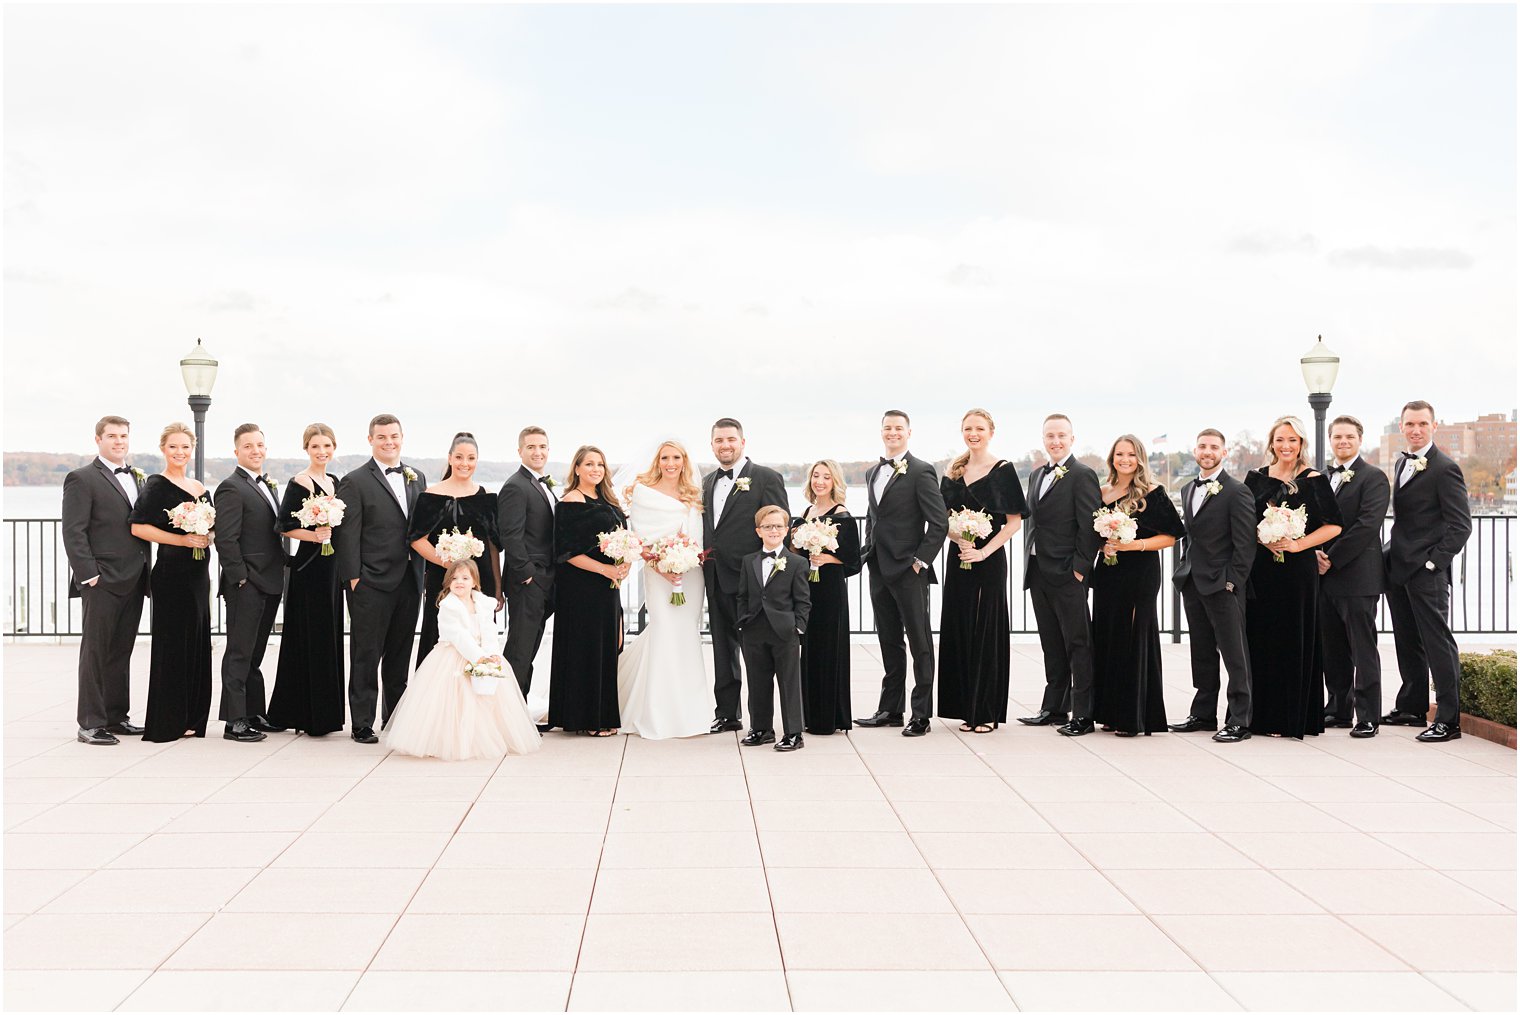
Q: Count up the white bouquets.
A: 9